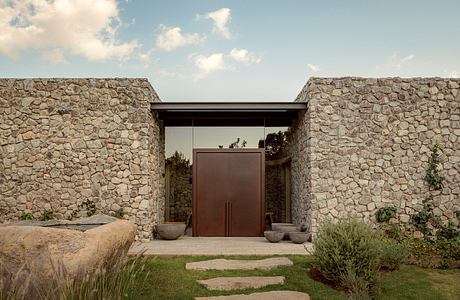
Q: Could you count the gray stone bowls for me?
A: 4